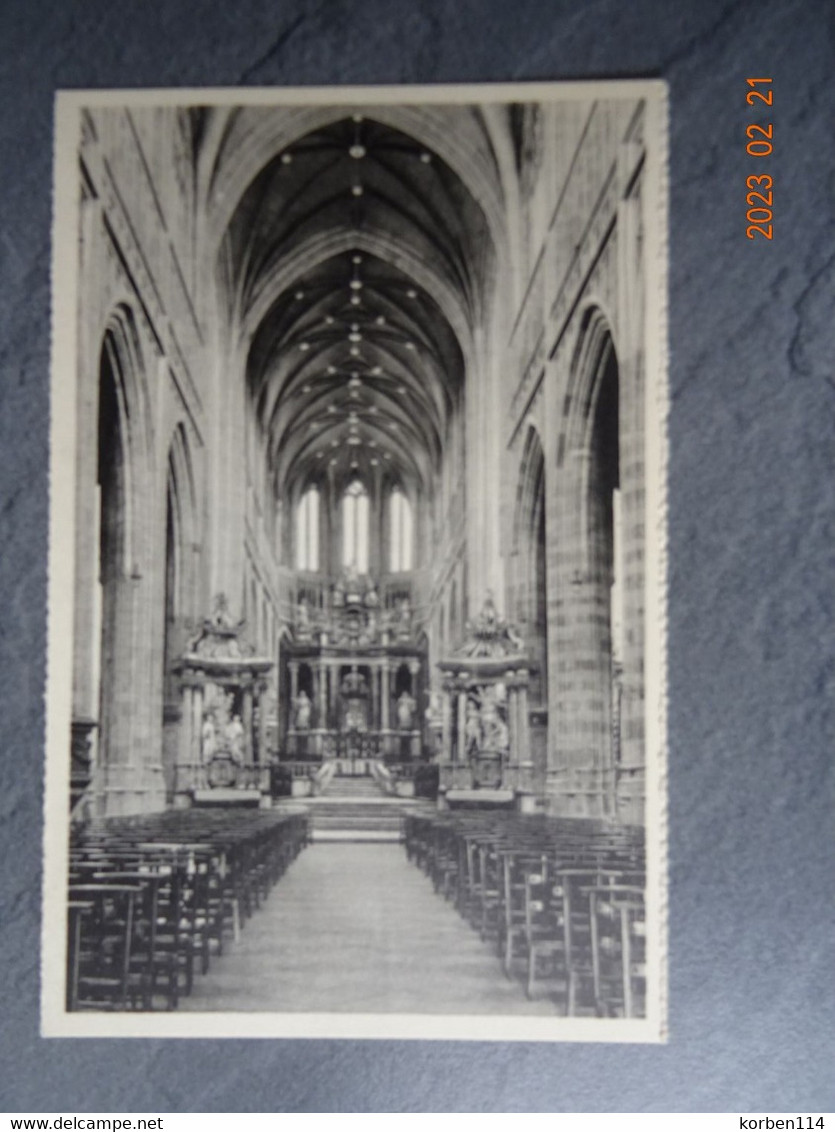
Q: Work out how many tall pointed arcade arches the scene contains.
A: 4